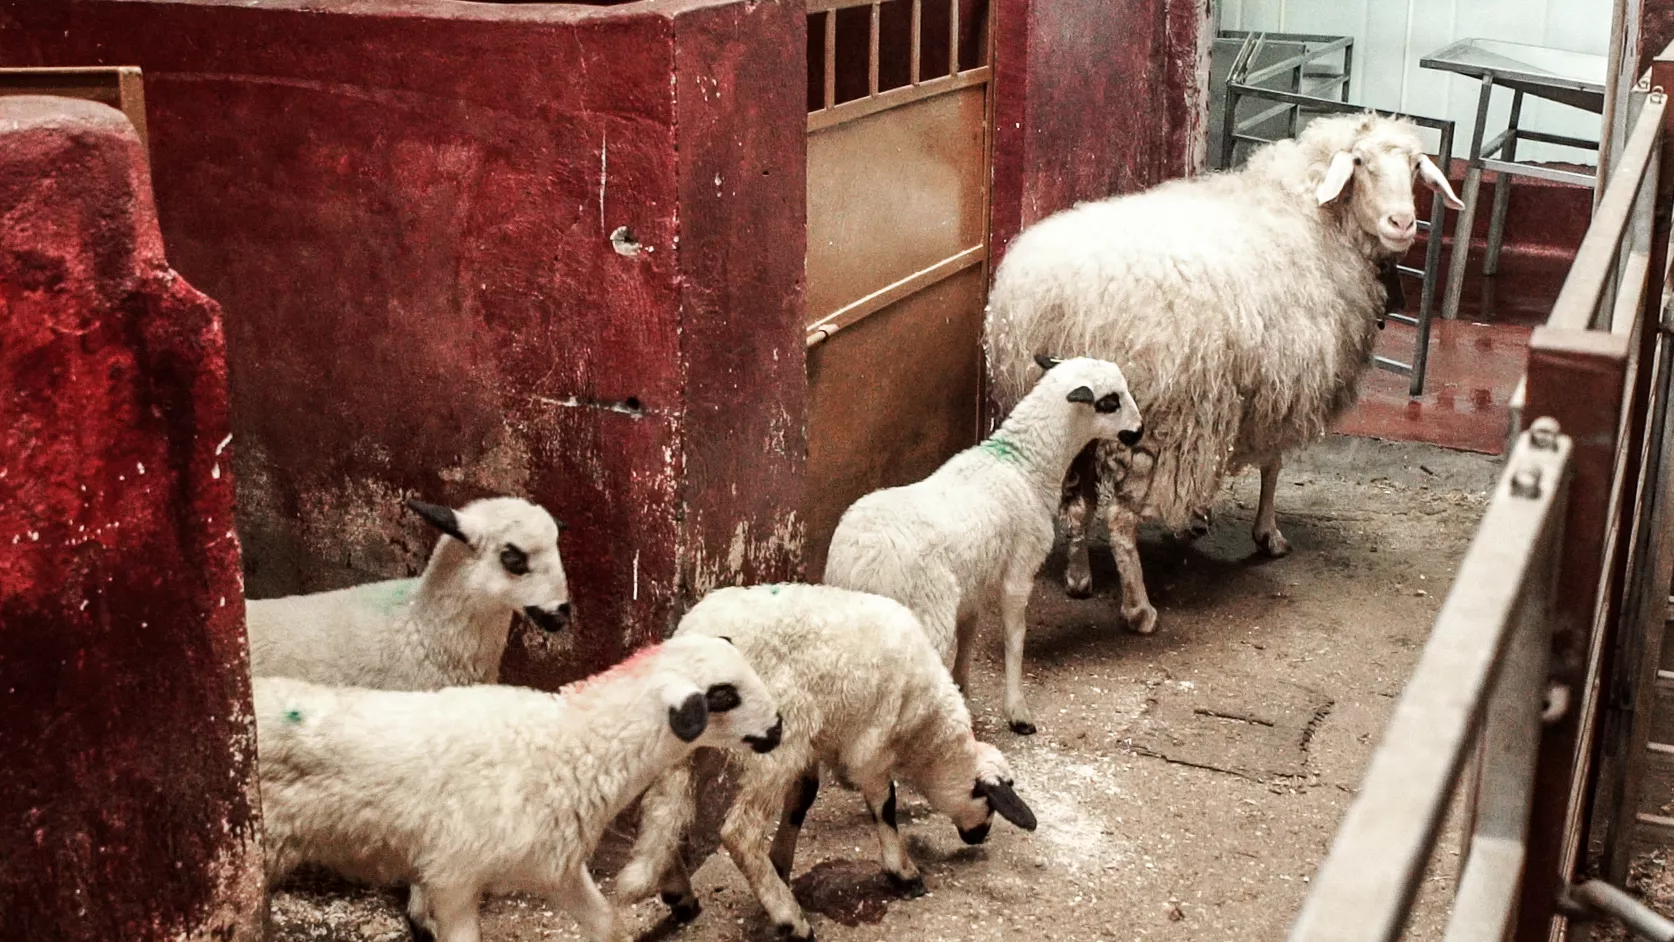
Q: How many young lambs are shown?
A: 4